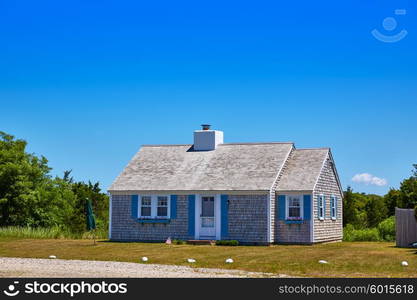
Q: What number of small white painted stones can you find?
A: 6